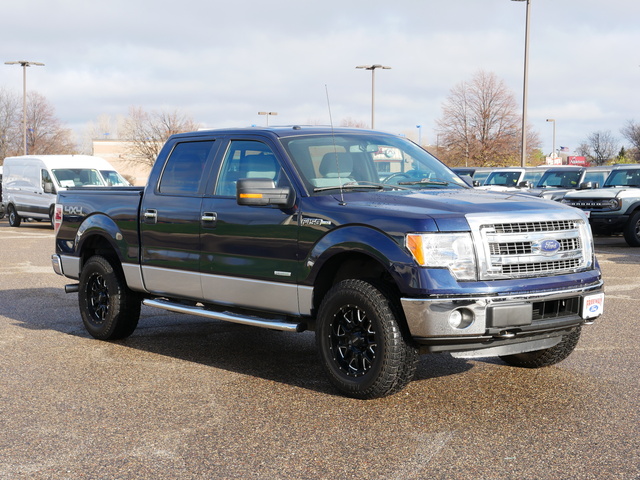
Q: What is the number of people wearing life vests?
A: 0